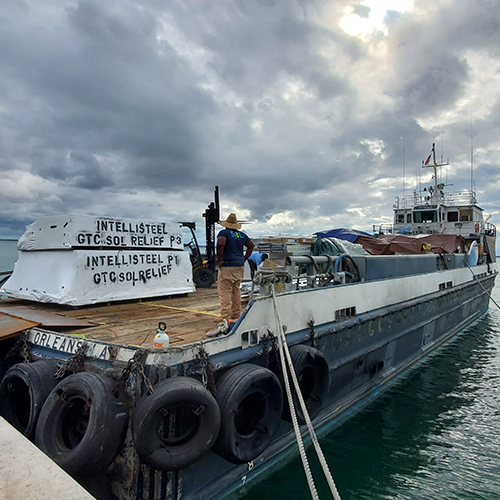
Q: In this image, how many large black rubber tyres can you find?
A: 5